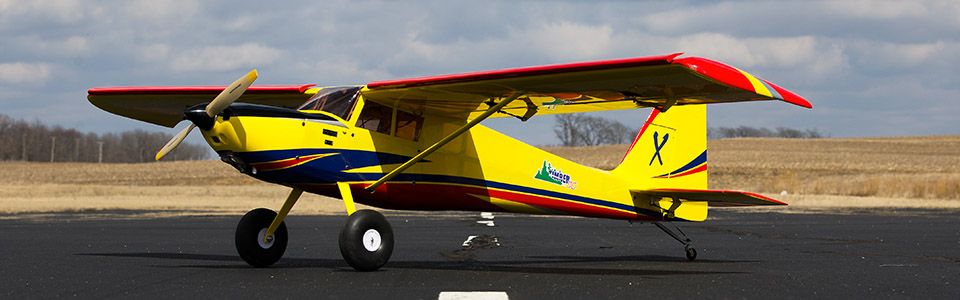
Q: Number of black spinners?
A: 1